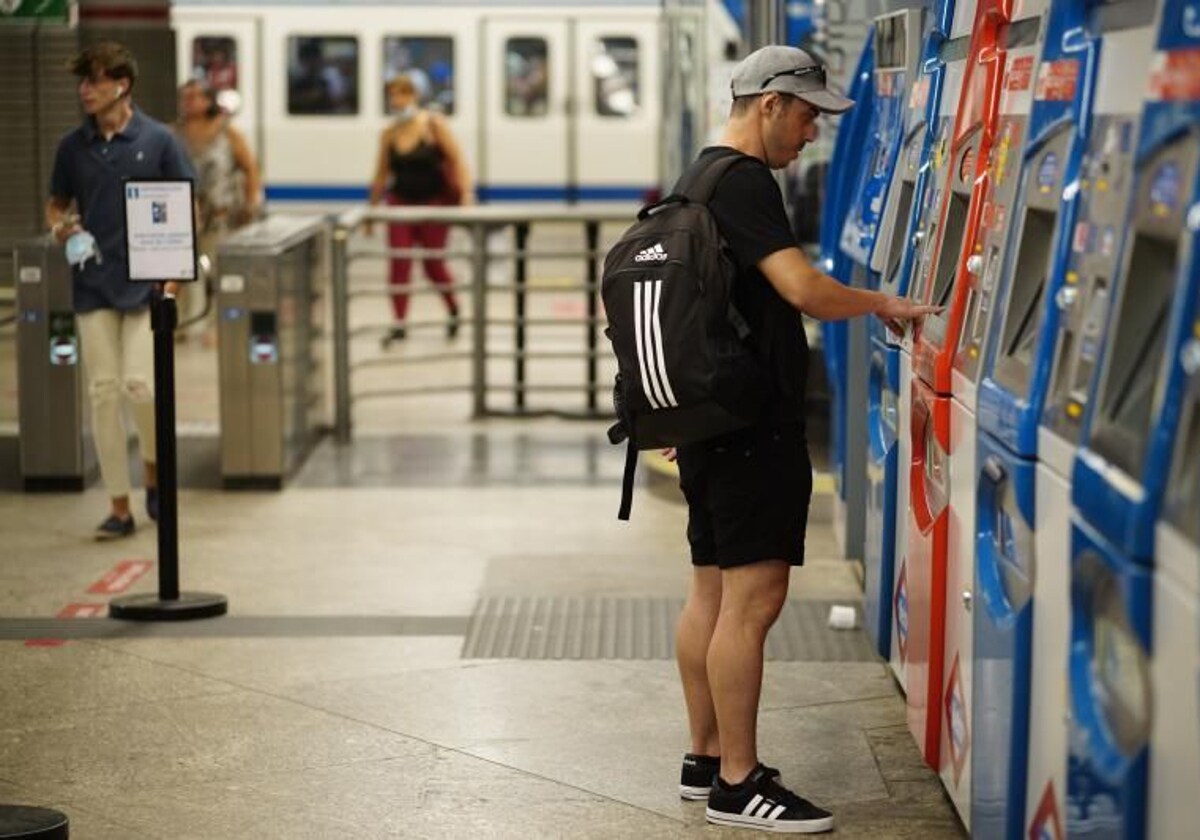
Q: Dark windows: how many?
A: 5